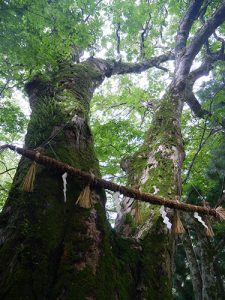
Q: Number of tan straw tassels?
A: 5